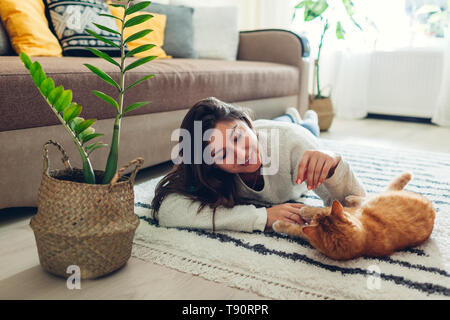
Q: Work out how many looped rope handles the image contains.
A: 2